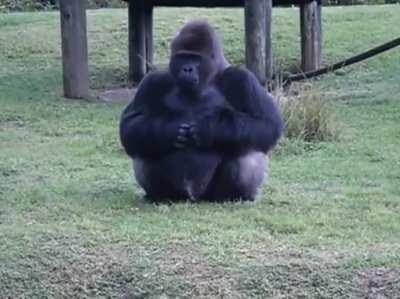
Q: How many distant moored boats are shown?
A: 0